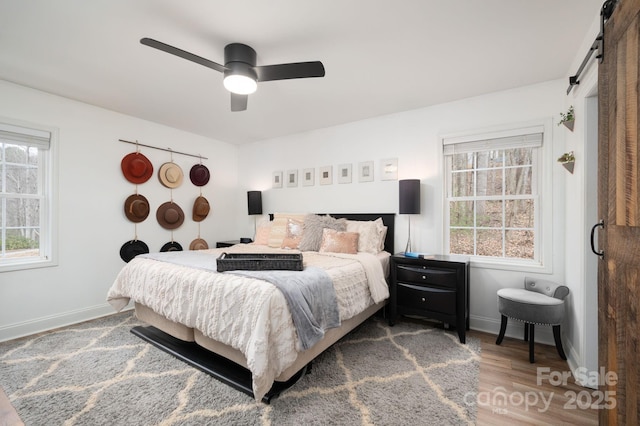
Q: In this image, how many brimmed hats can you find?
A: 9